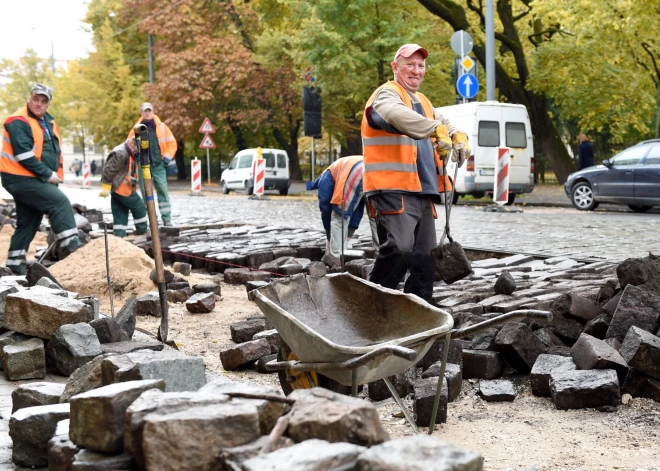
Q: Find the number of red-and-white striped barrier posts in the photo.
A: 4